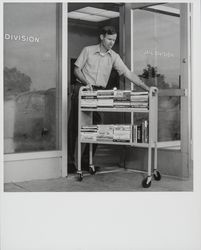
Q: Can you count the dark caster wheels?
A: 4